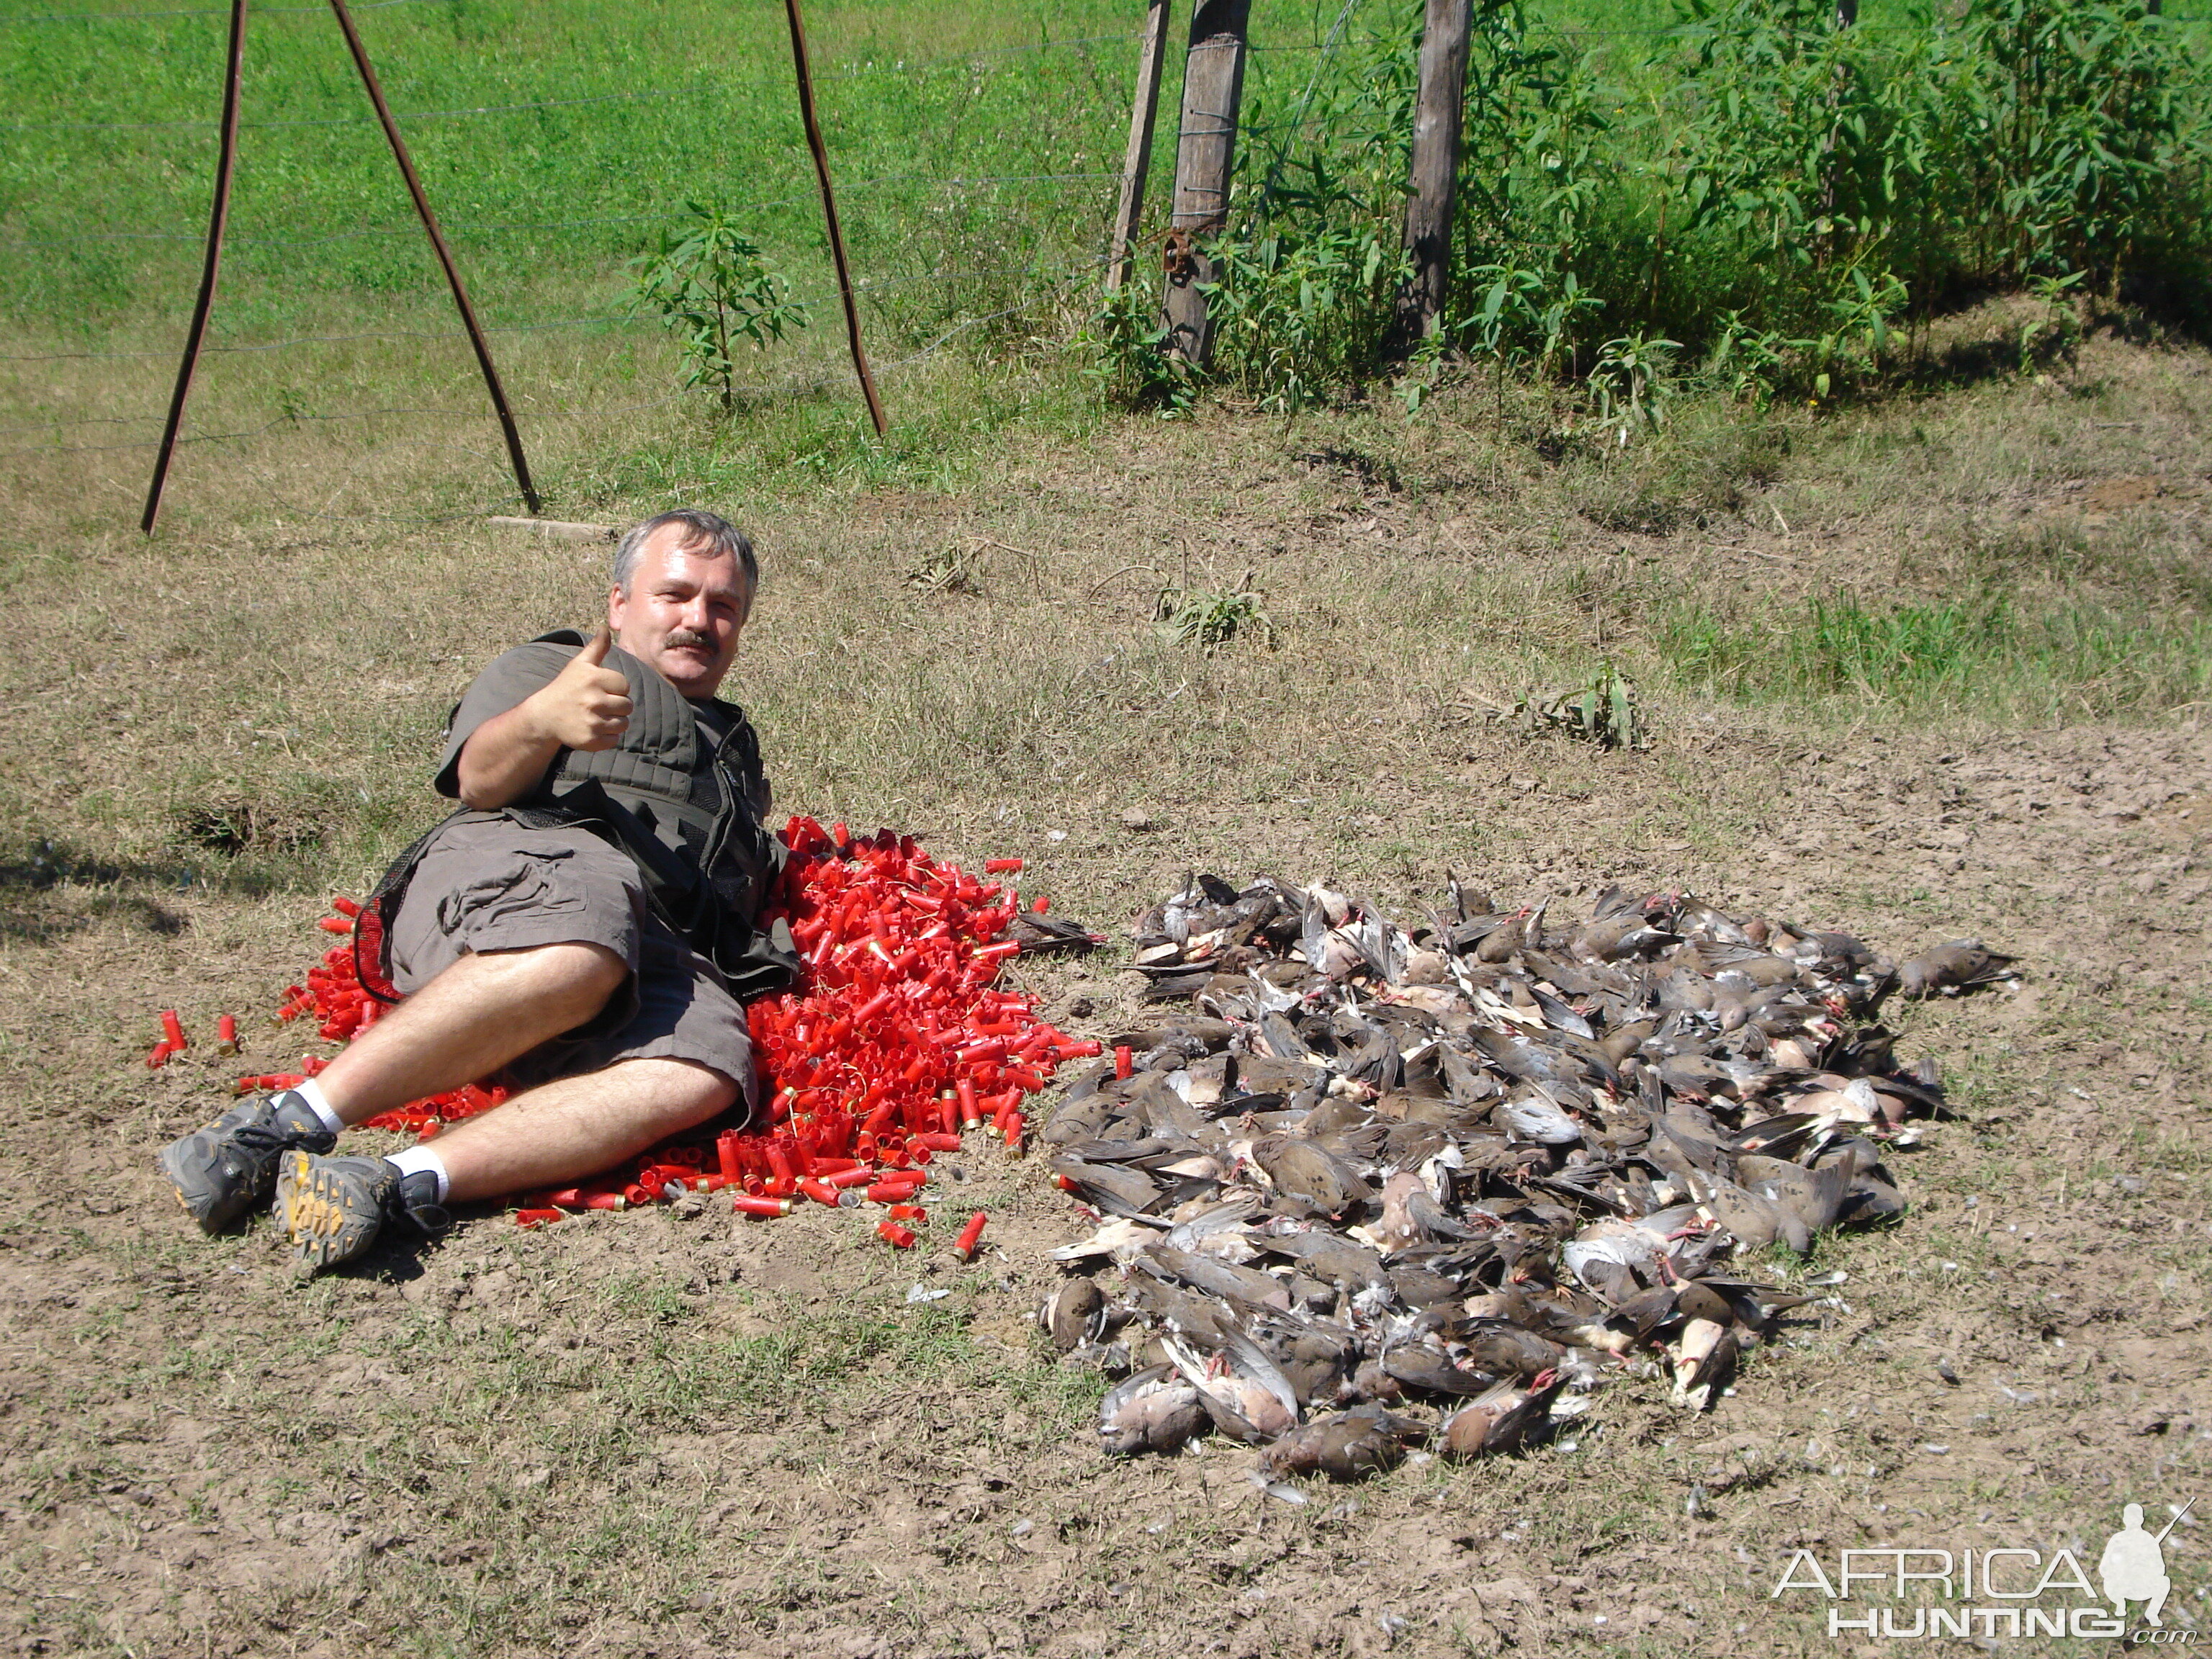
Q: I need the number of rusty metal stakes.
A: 3